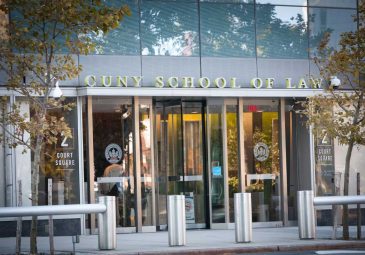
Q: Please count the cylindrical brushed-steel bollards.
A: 4